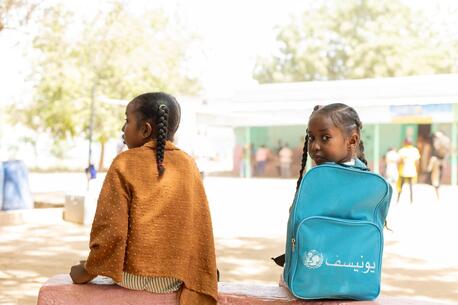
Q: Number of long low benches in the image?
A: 1